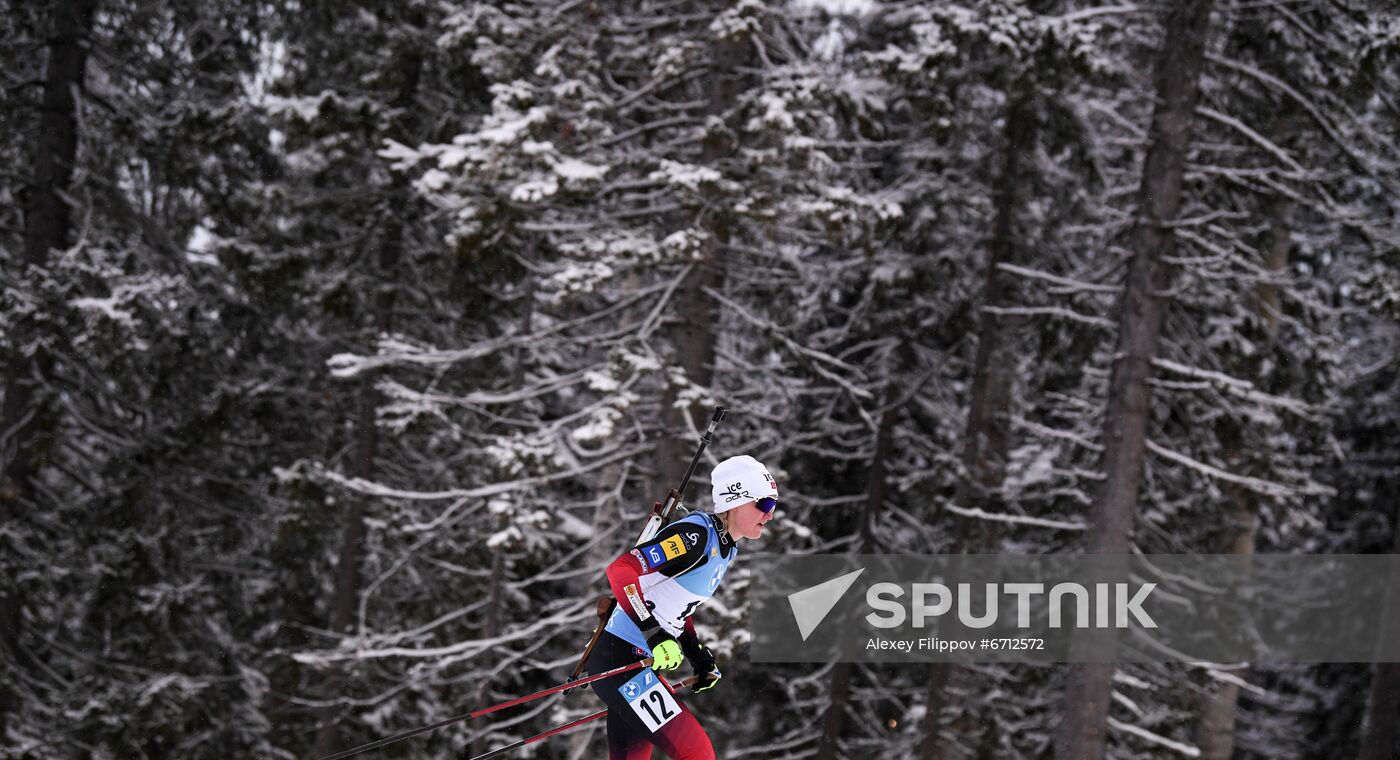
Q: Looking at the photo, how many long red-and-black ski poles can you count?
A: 2